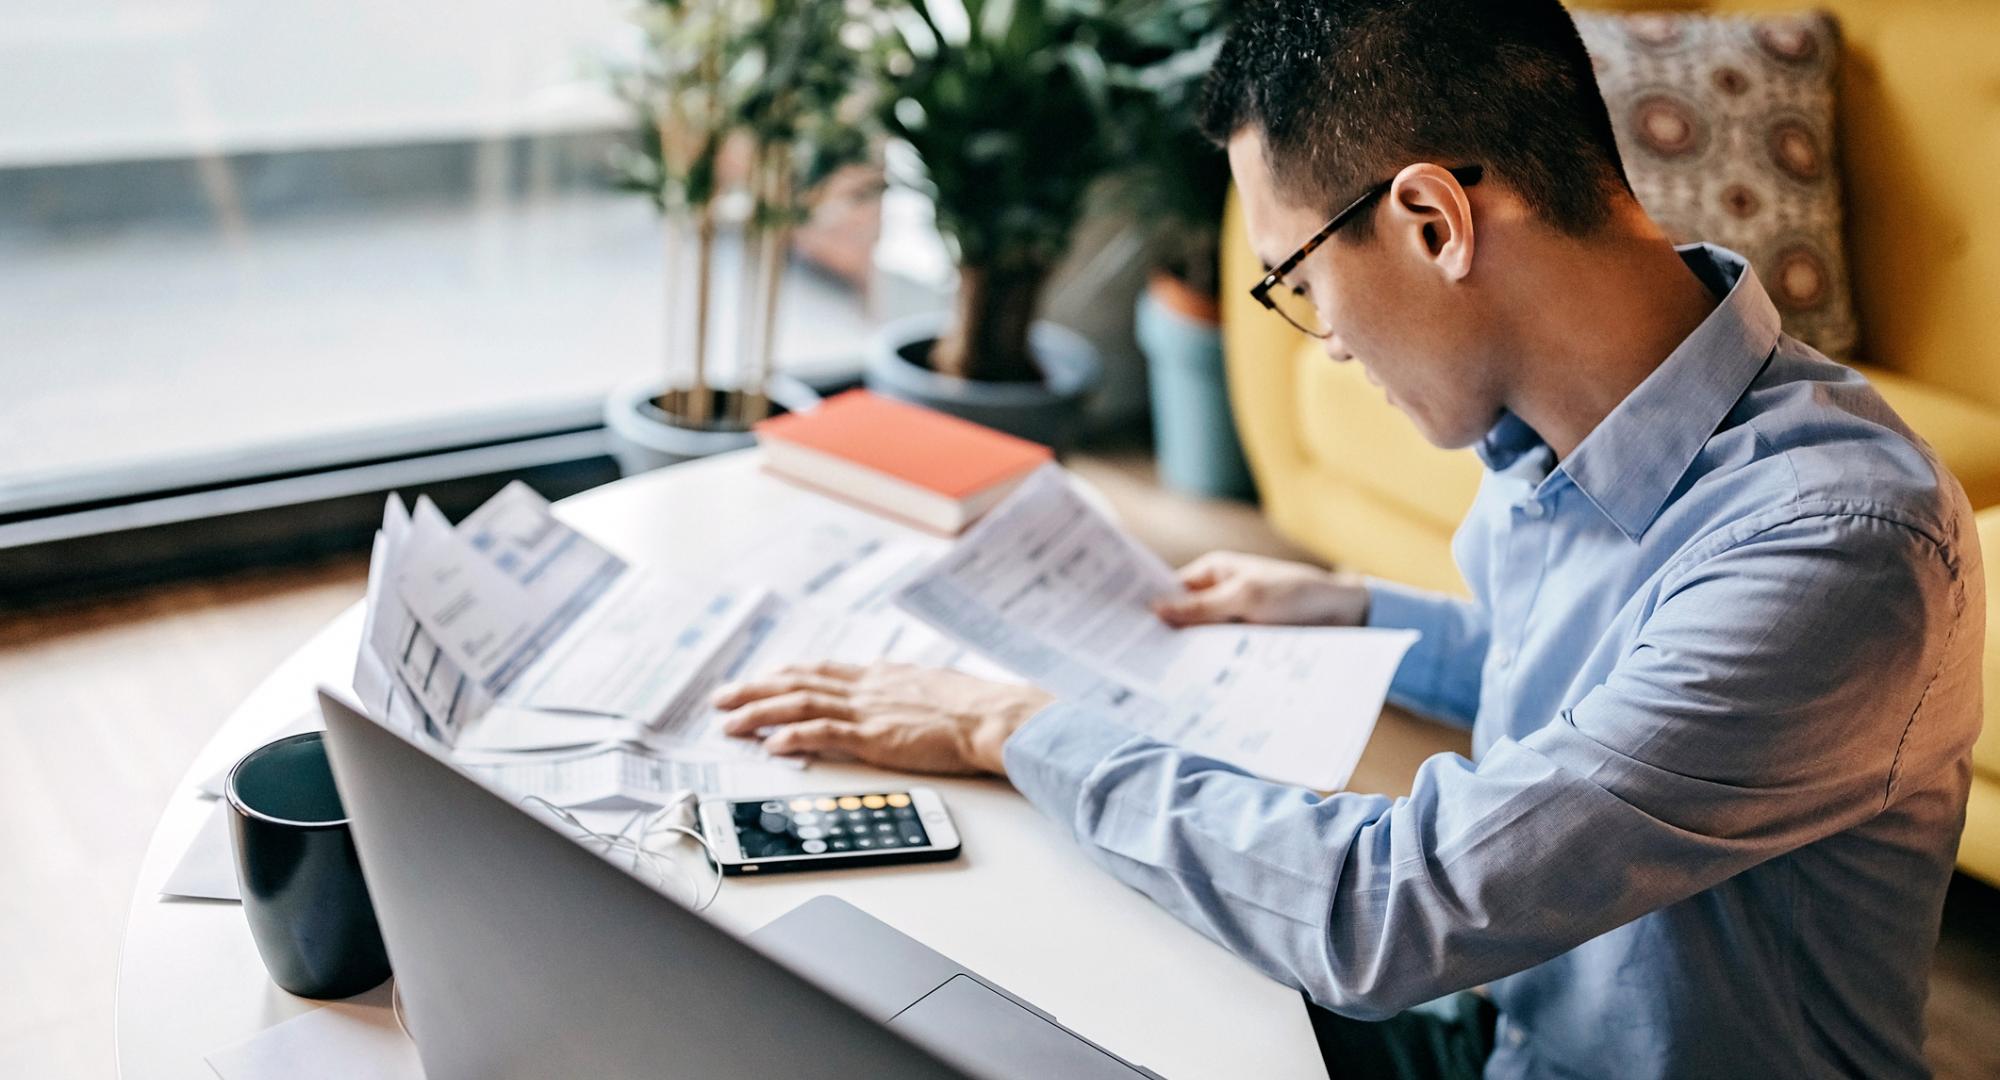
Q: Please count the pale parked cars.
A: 0